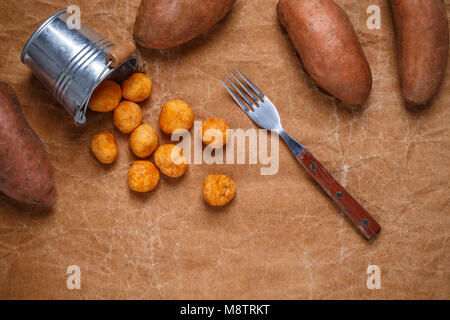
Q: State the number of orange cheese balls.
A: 10